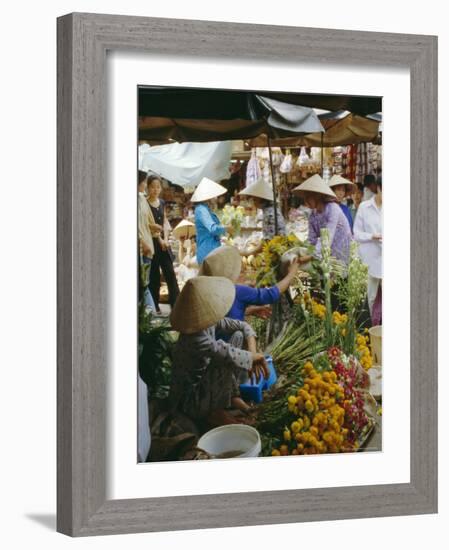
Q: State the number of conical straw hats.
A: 7